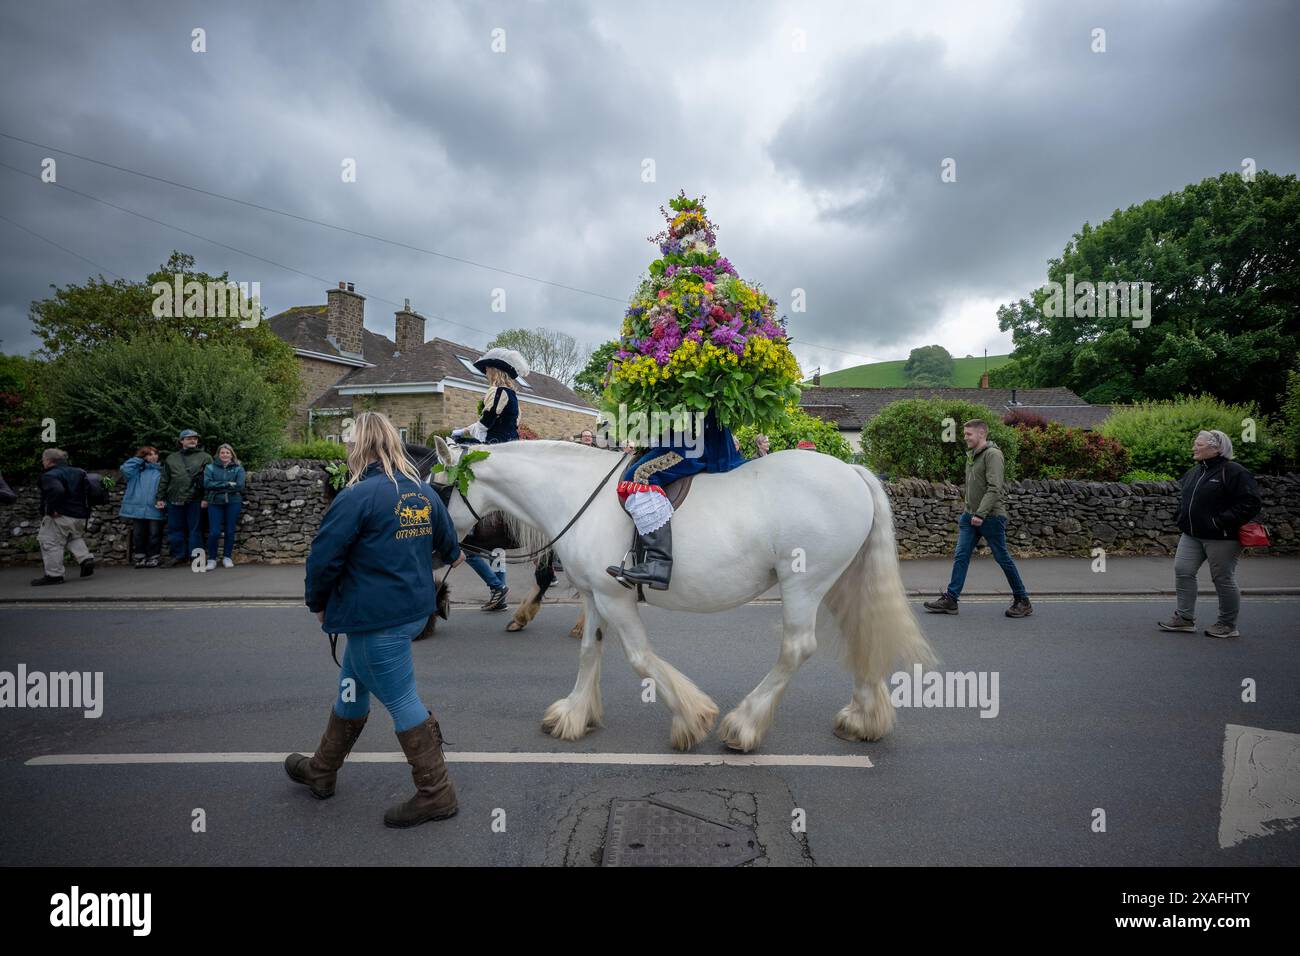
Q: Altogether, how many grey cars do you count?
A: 0